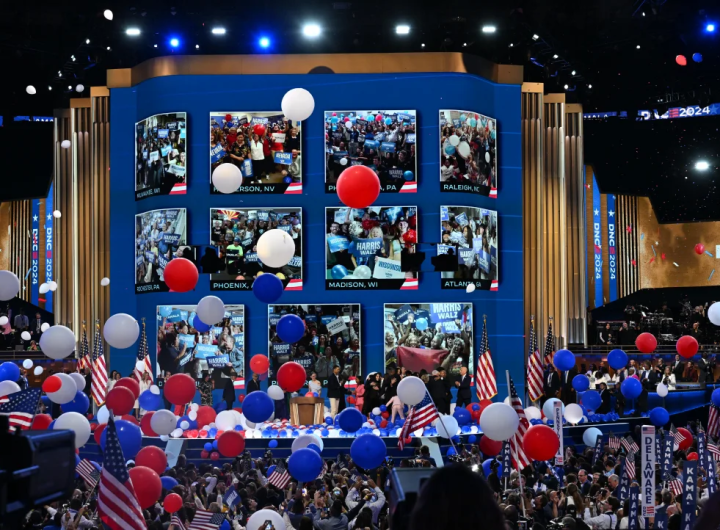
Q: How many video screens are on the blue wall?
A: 11